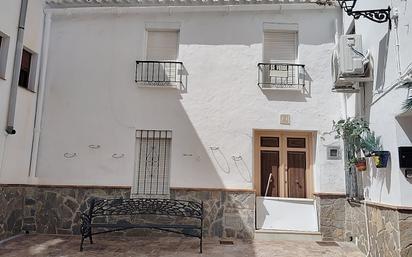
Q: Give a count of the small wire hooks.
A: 6